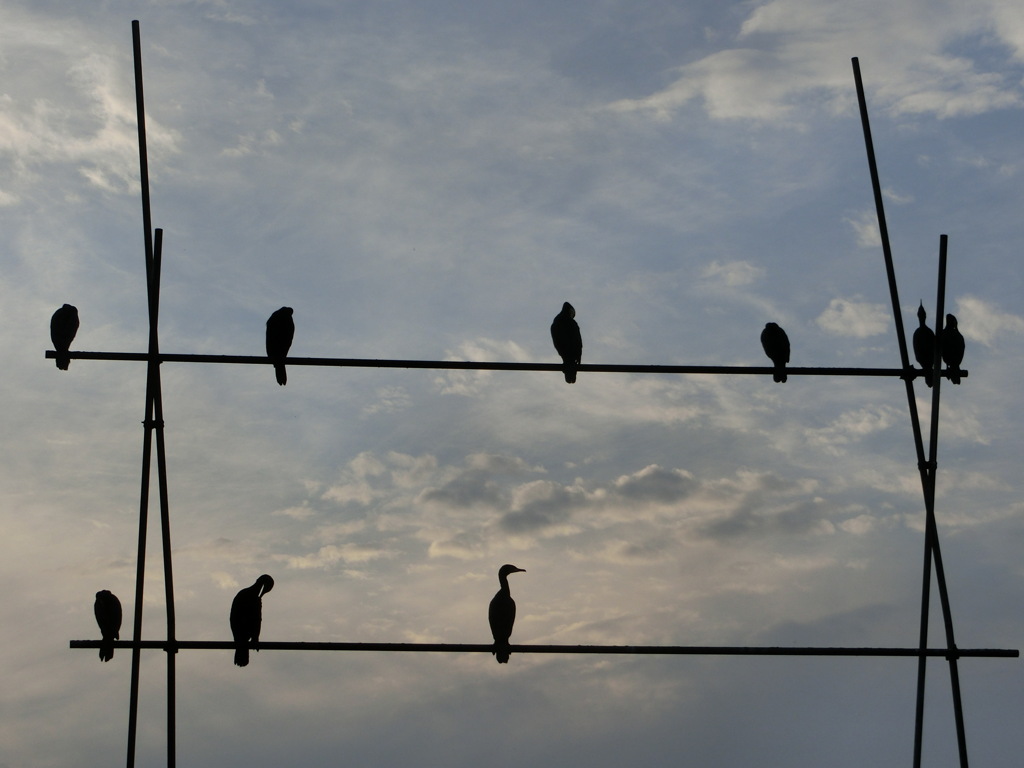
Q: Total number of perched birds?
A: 9